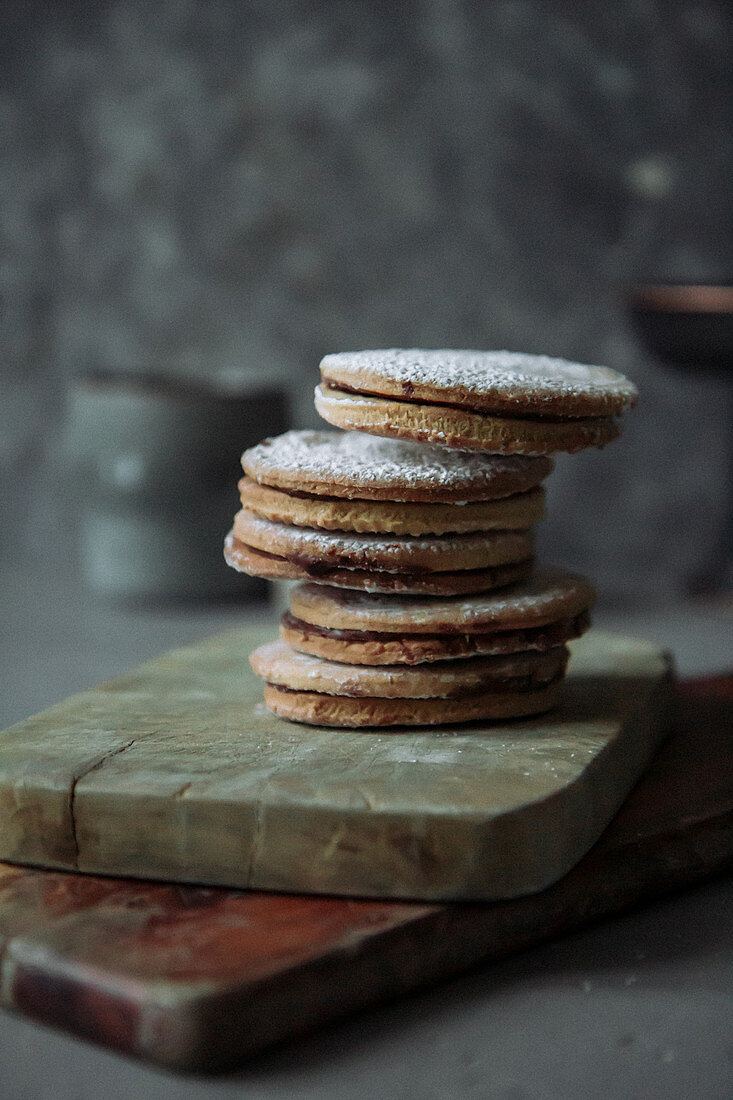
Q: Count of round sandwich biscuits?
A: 5